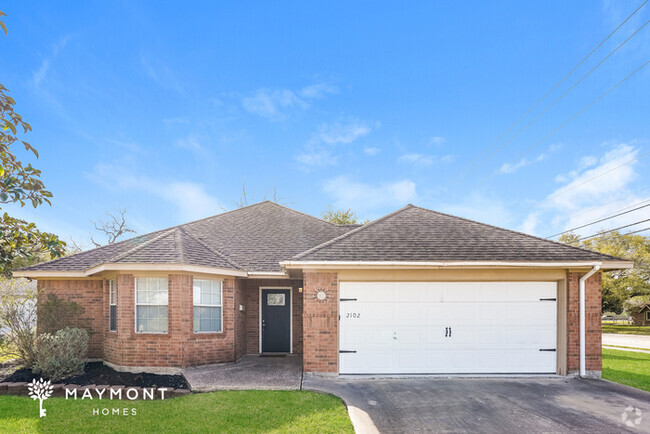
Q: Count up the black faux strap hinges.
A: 4